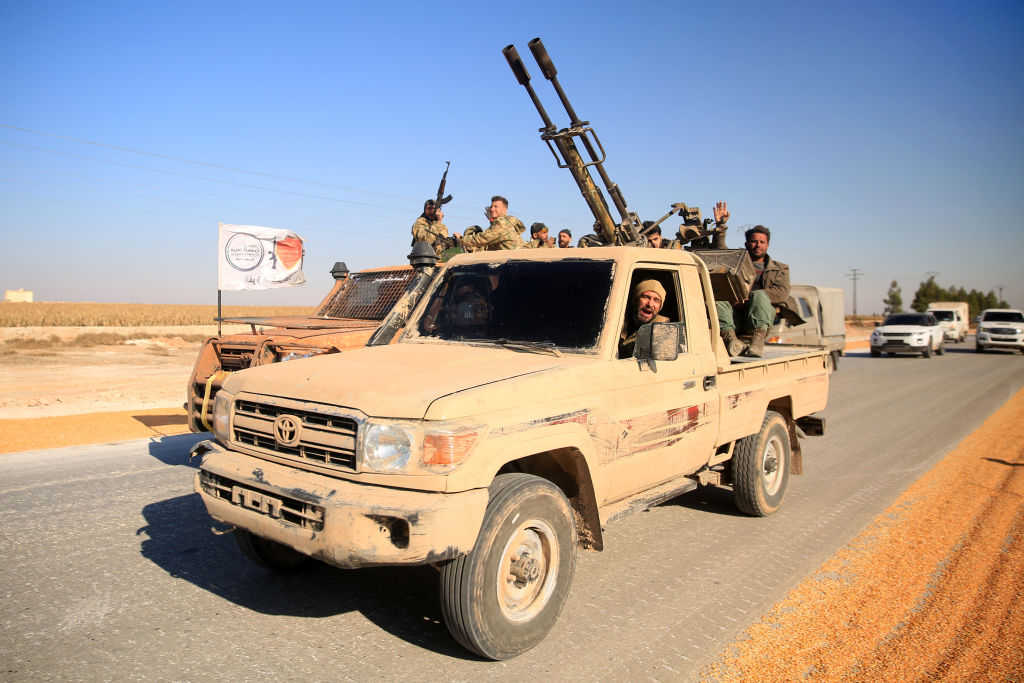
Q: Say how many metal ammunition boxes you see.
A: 1